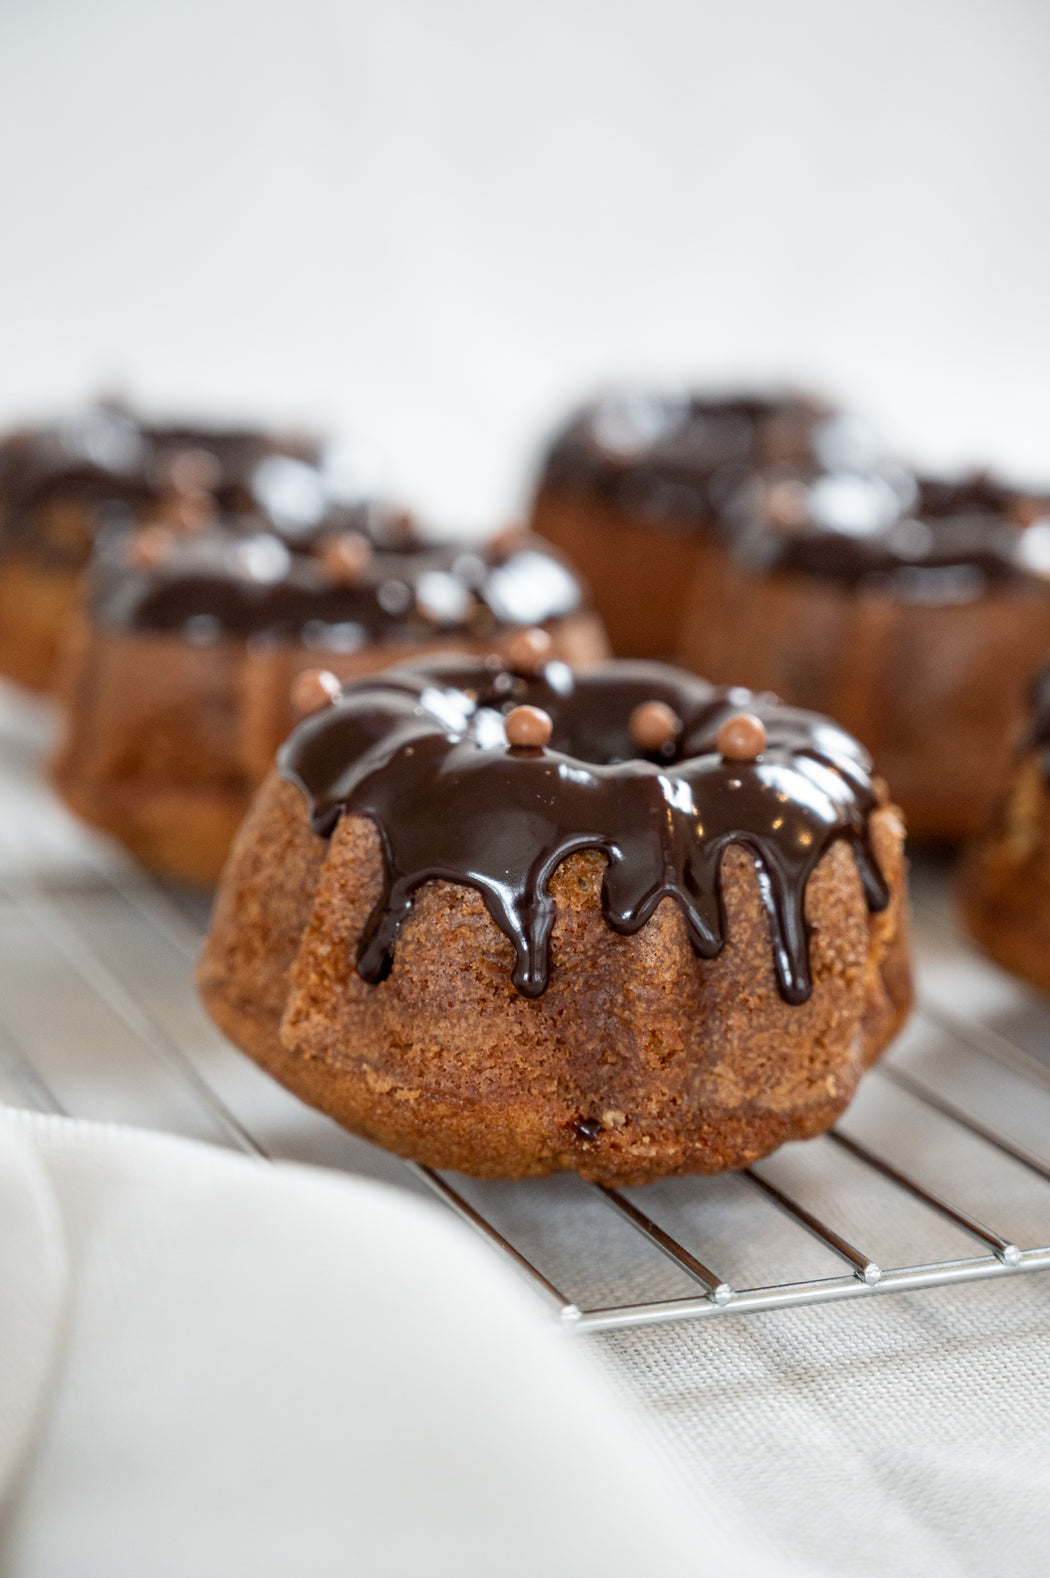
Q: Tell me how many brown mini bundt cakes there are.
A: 6